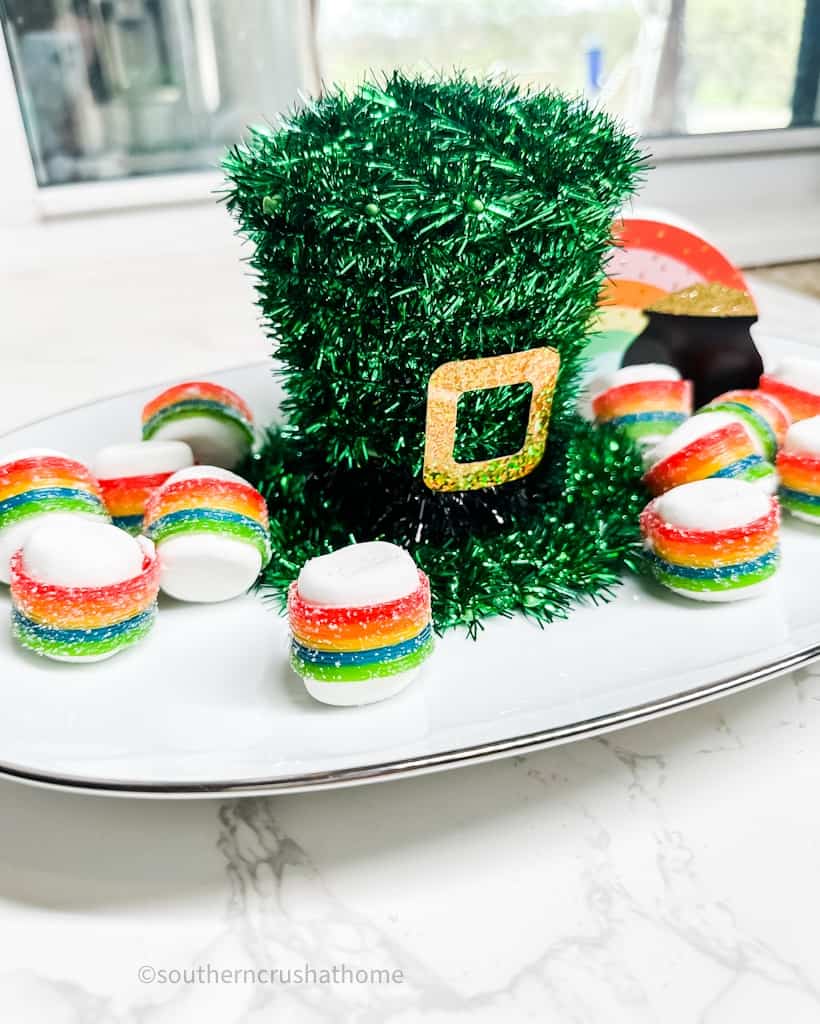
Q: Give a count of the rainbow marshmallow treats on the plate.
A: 12